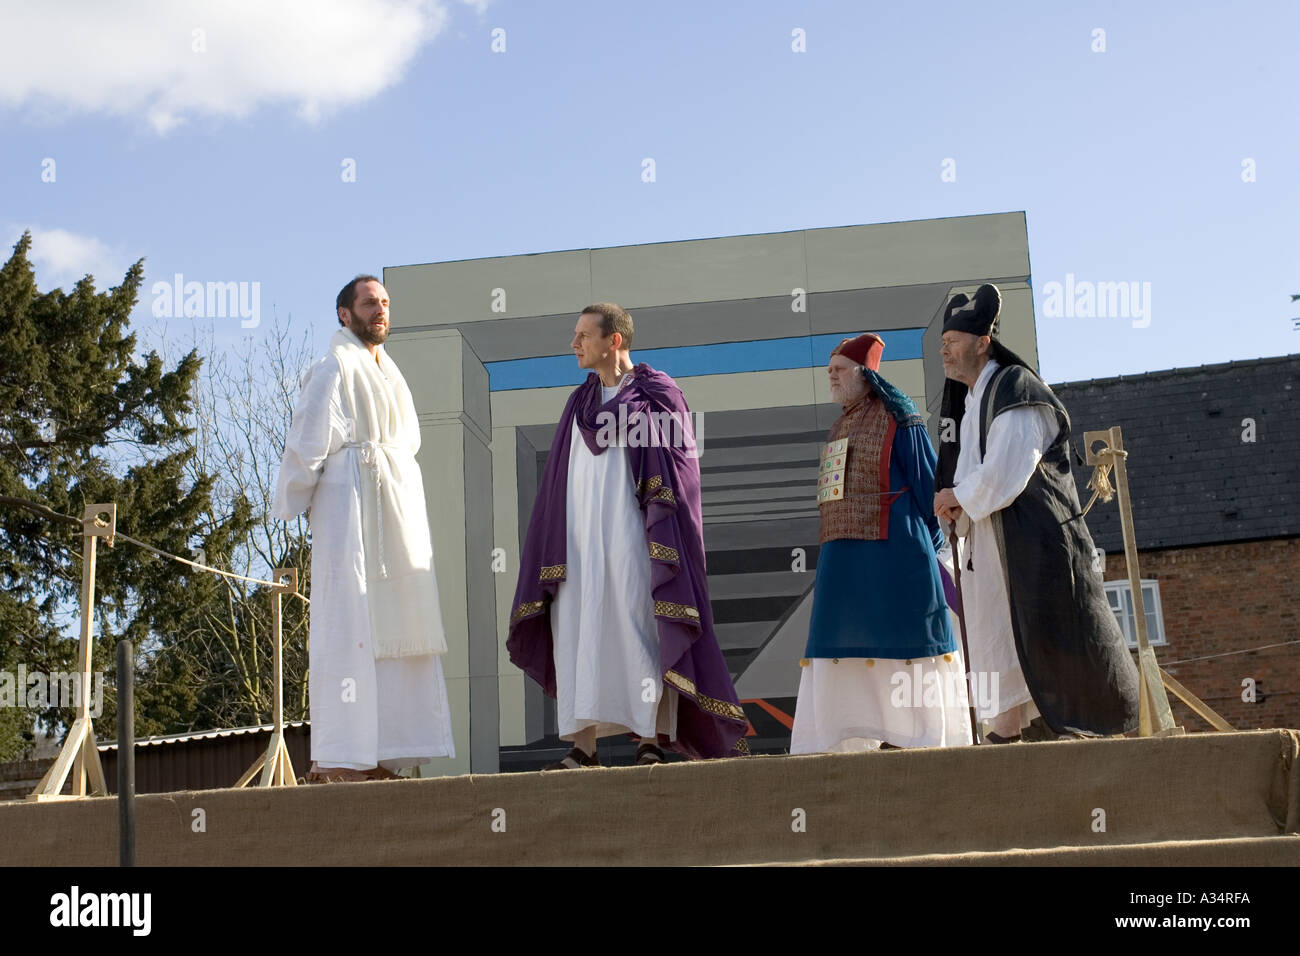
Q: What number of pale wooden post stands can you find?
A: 3